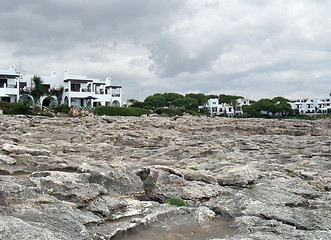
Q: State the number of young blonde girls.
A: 0